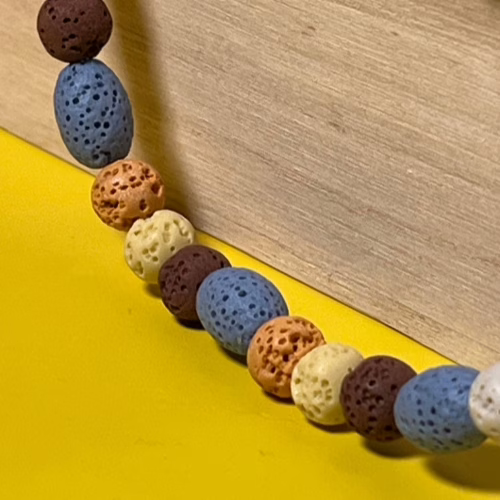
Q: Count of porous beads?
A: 11